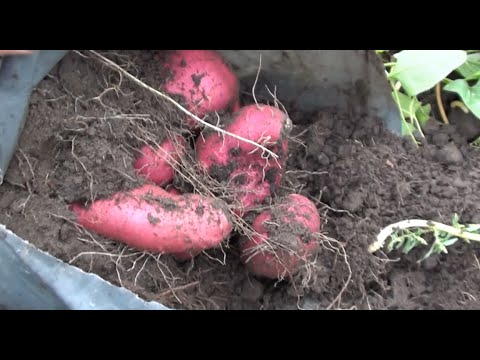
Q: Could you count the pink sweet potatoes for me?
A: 5